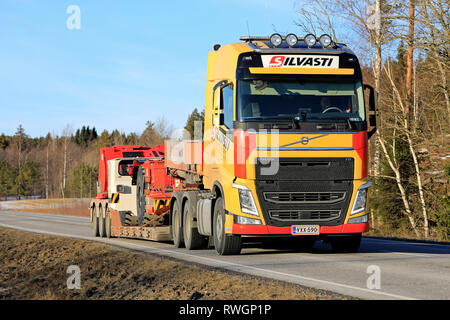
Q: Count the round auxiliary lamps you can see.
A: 4